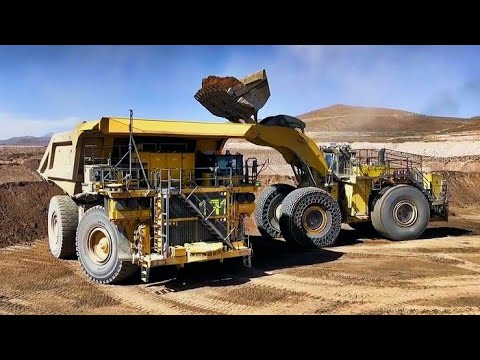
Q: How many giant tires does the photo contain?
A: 5